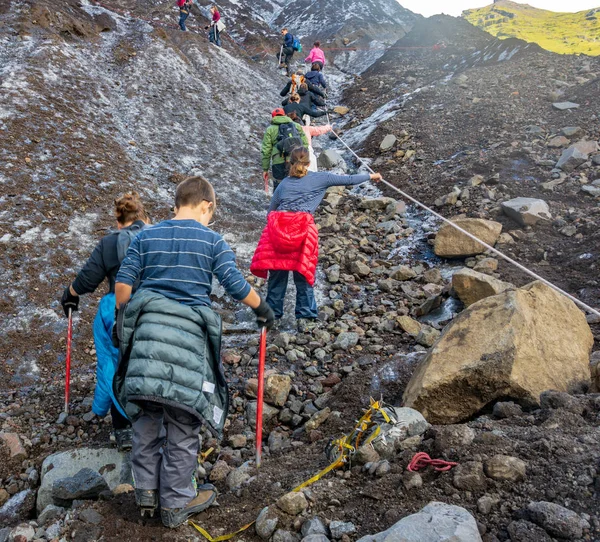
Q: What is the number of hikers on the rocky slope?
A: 13